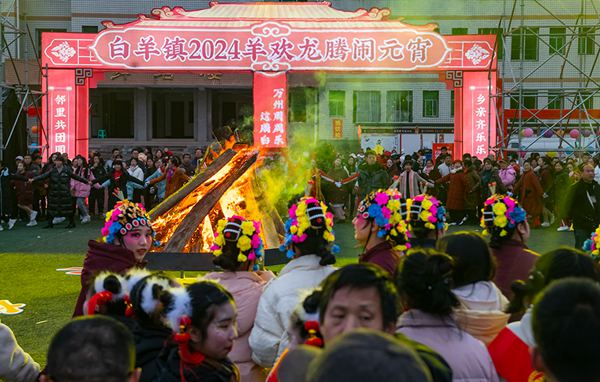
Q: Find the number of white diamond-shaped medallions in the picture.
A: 2